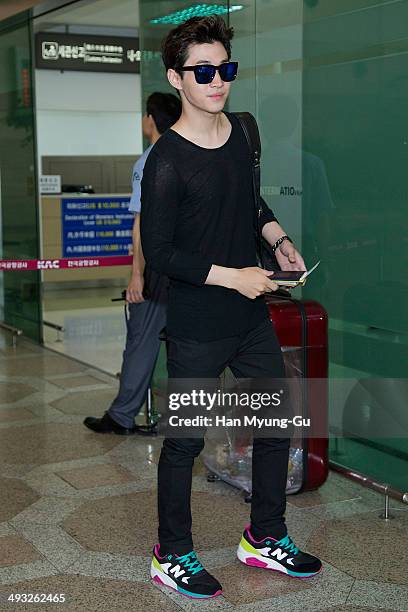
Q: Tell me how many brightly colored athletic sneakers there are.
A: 2